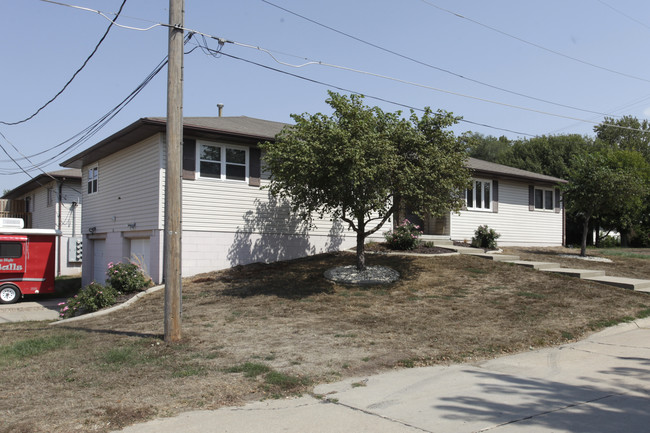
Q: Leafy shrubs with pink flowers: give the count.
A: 3